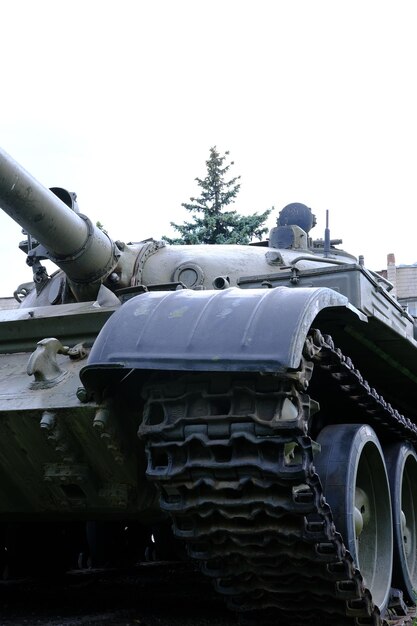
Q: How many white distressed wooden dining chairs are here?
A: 0